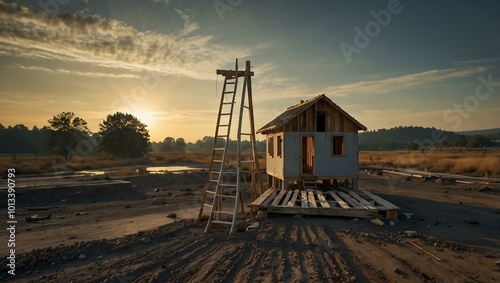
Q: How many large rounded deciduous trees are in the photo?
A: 2